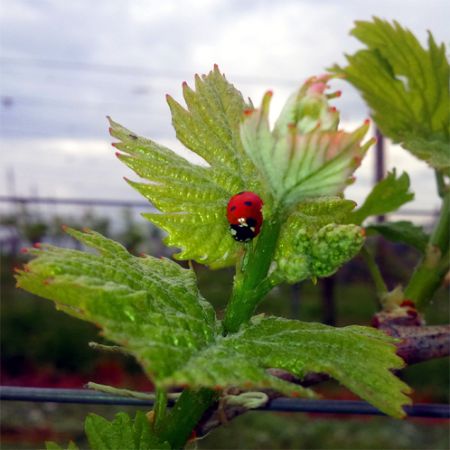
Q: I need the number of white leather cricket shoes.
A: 0